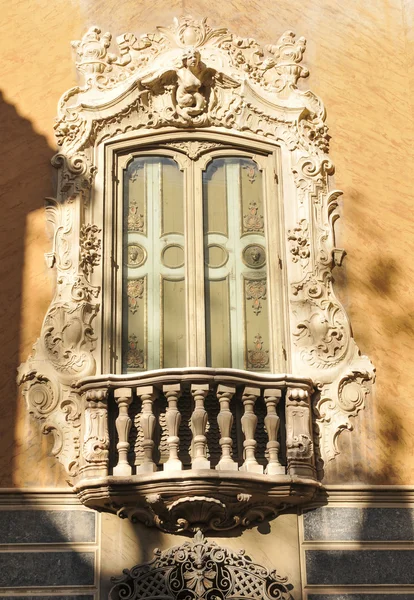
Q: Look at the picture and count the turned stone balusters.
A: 7